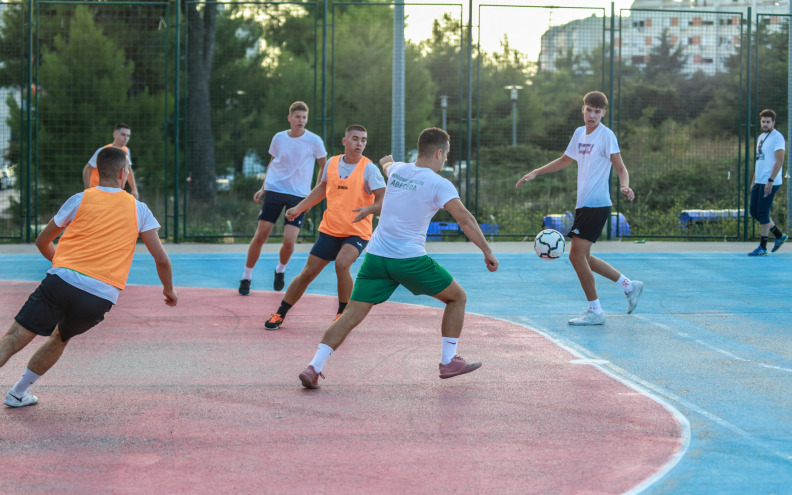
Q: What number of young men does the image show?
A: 7